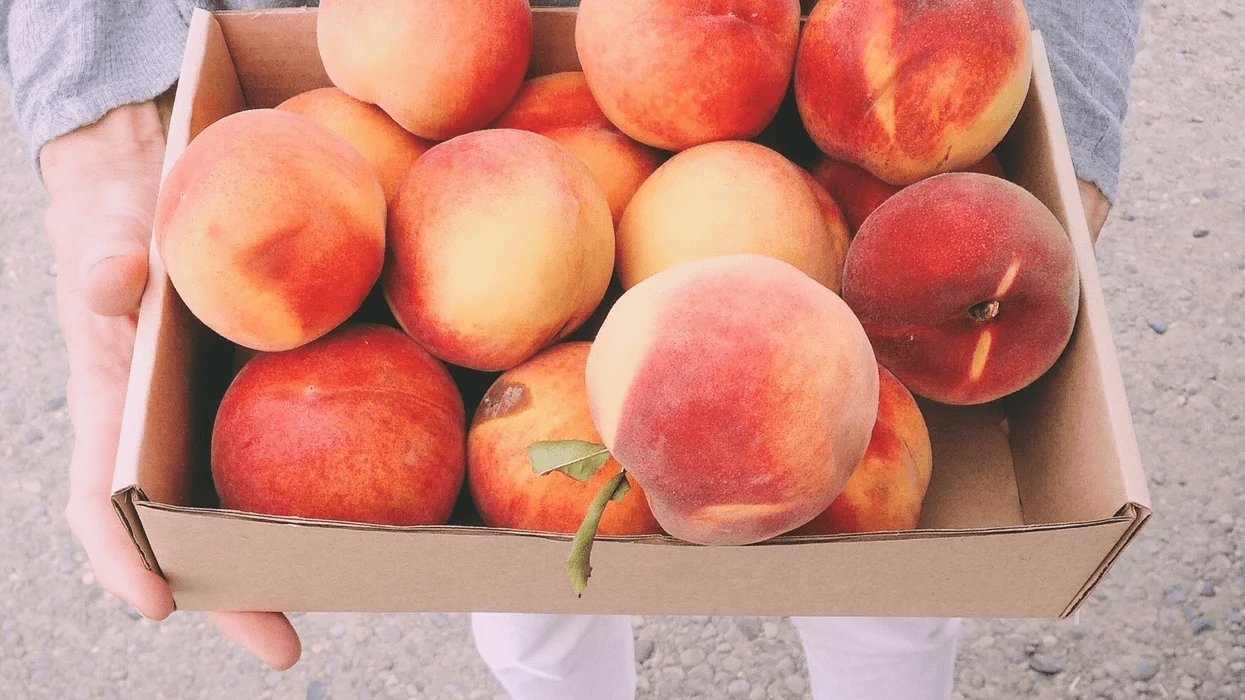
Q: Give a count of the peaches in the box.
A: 14